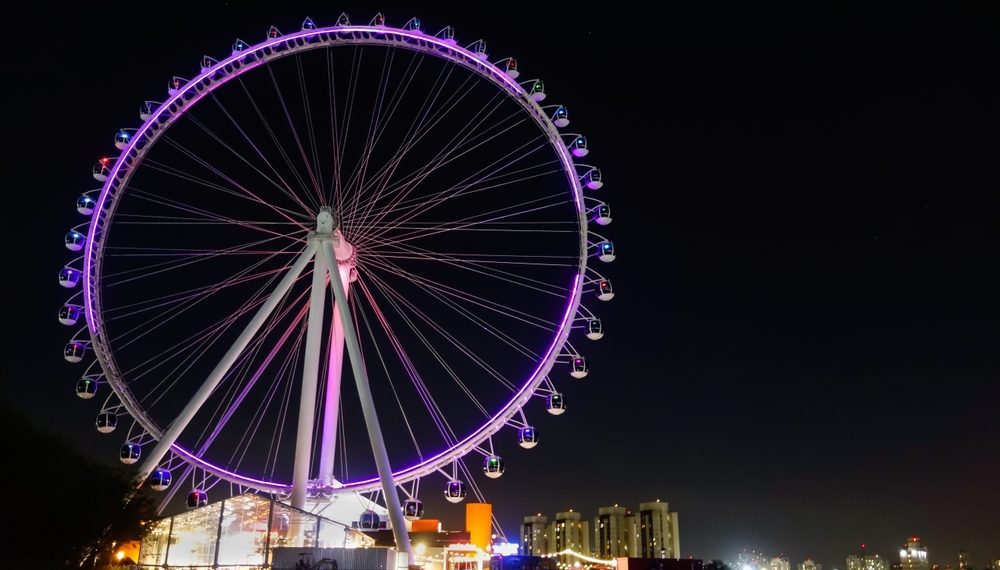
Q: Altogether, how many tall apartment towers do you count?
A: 4